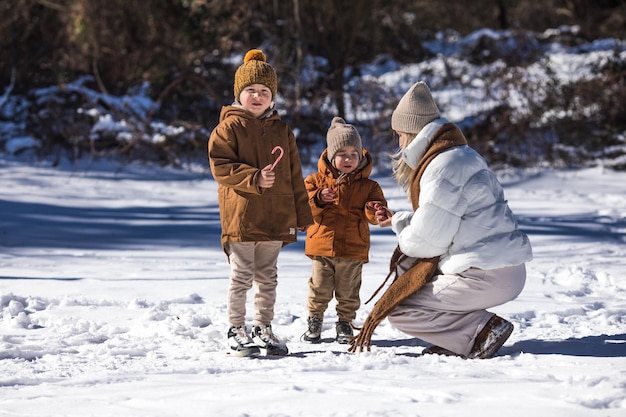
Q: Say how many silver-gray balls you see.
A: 0